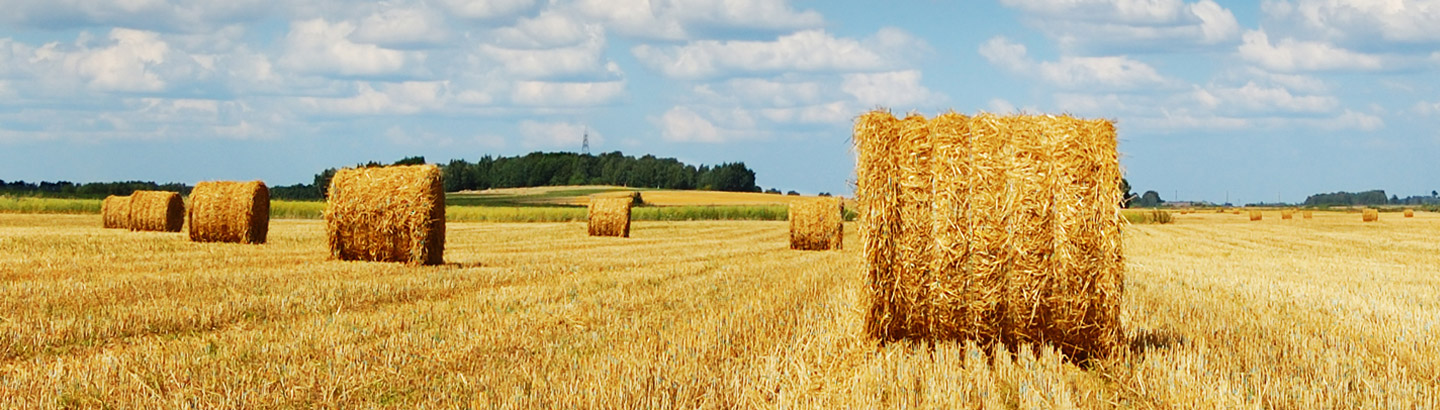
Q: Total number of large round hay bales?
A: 7